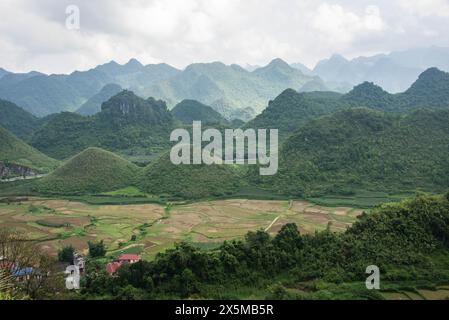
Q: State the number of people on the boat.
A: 0